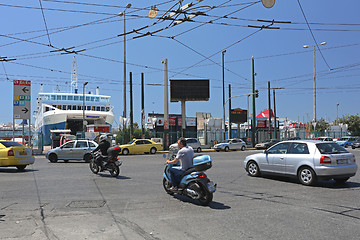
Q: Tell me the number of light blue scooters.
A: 1